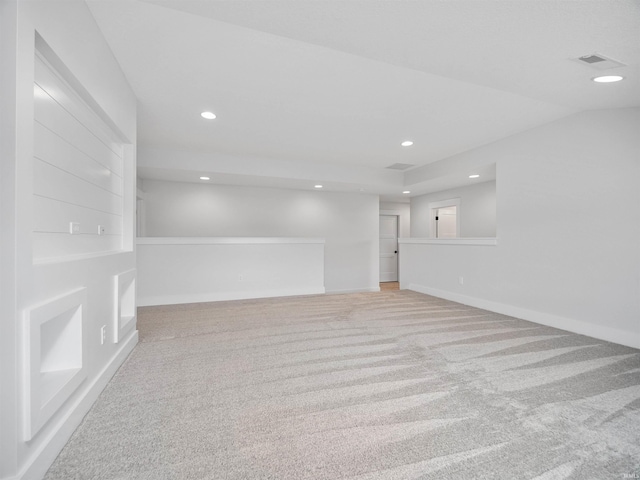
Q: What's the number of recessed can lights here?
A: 7